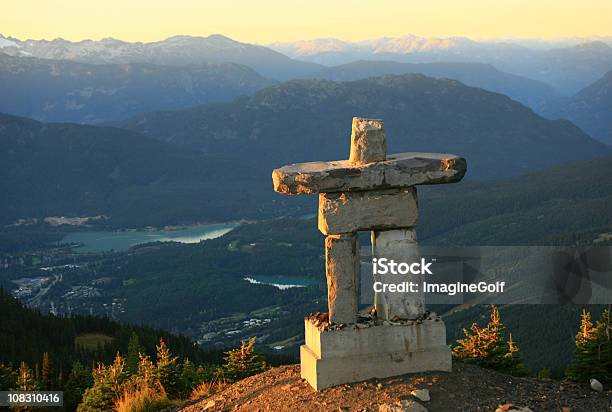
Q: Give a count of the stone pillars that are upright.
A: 2